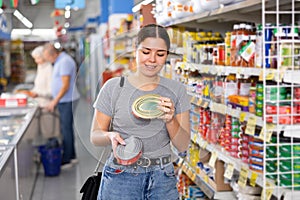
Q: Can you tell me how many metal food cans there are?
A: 2